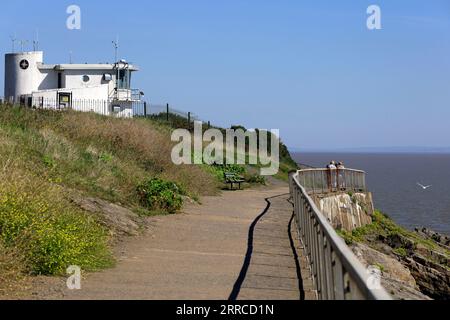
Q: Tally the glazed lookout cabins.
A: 1